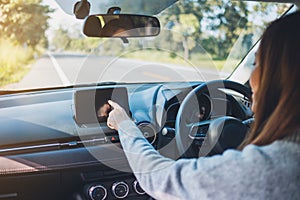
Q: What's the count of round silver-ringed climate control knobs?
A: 3